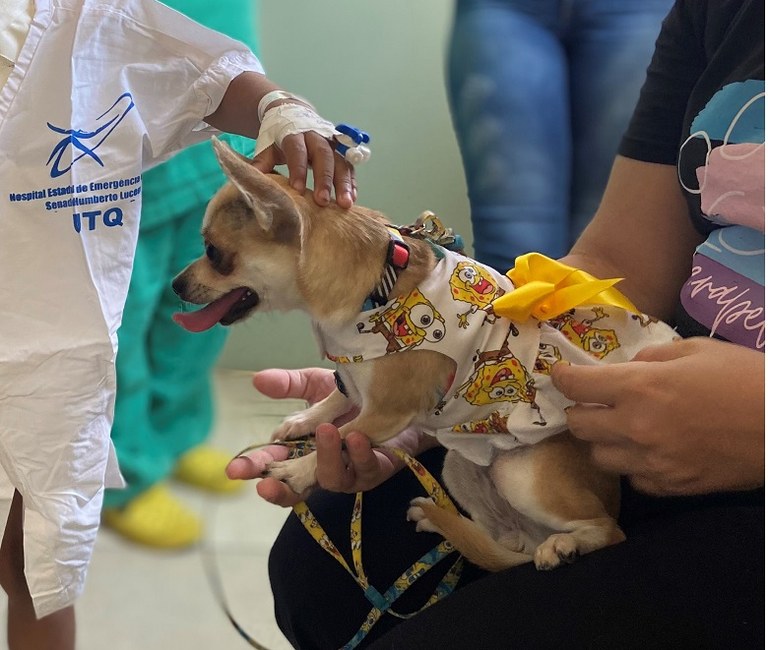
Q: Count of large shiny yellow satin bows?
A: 1